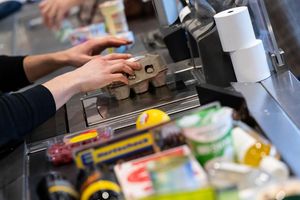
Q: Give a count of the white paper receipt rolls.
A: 2